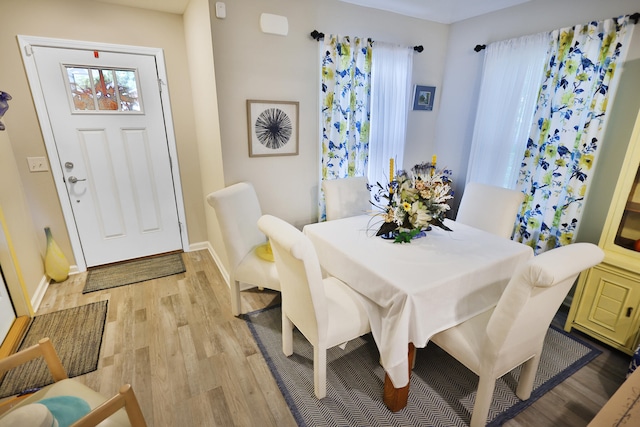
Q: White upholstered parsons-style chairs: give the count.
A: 5